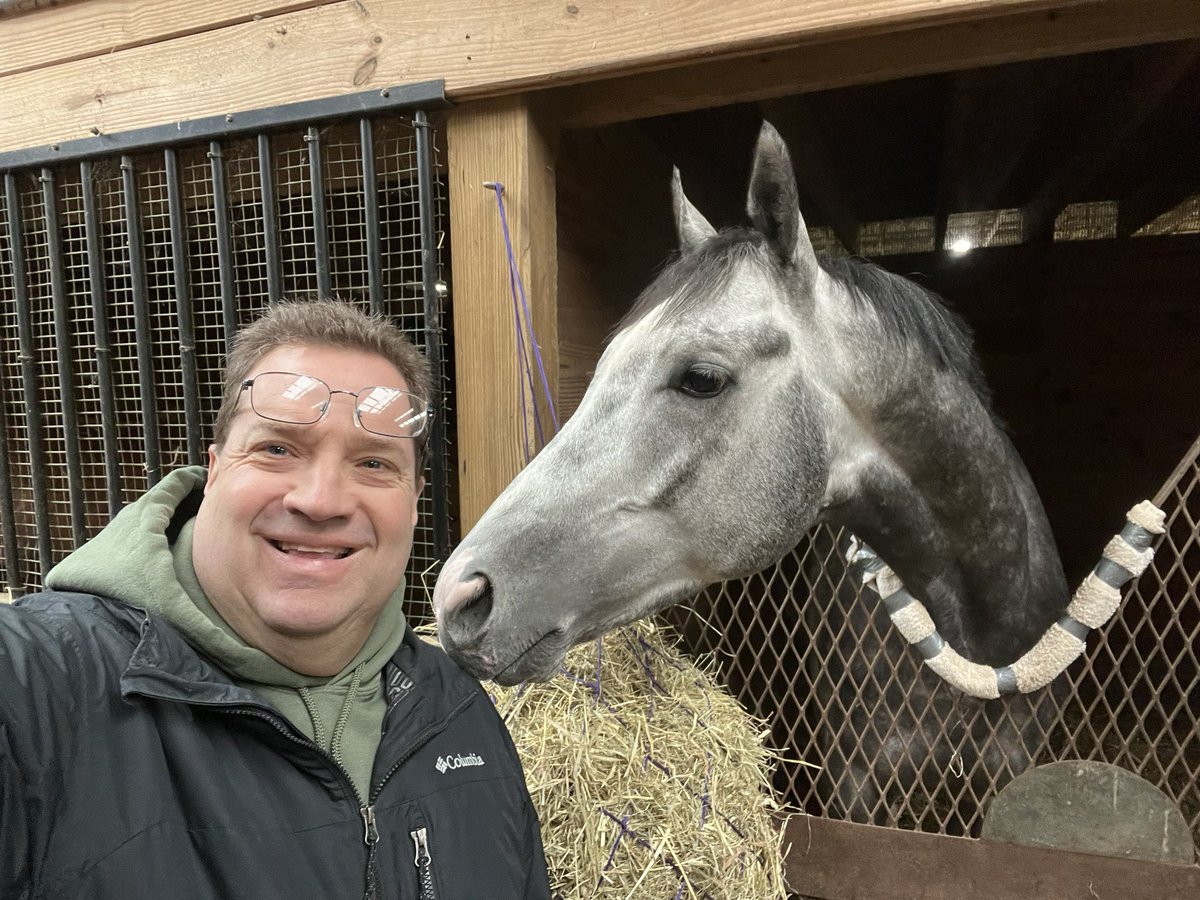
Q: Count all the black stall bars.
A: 11